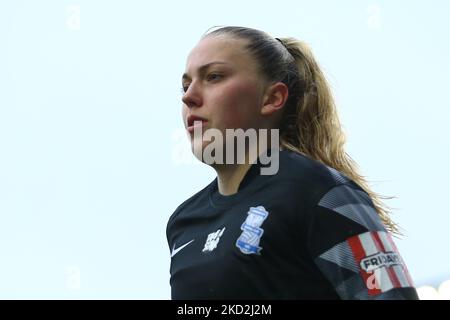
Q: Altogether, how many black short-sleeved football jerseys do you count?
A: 1